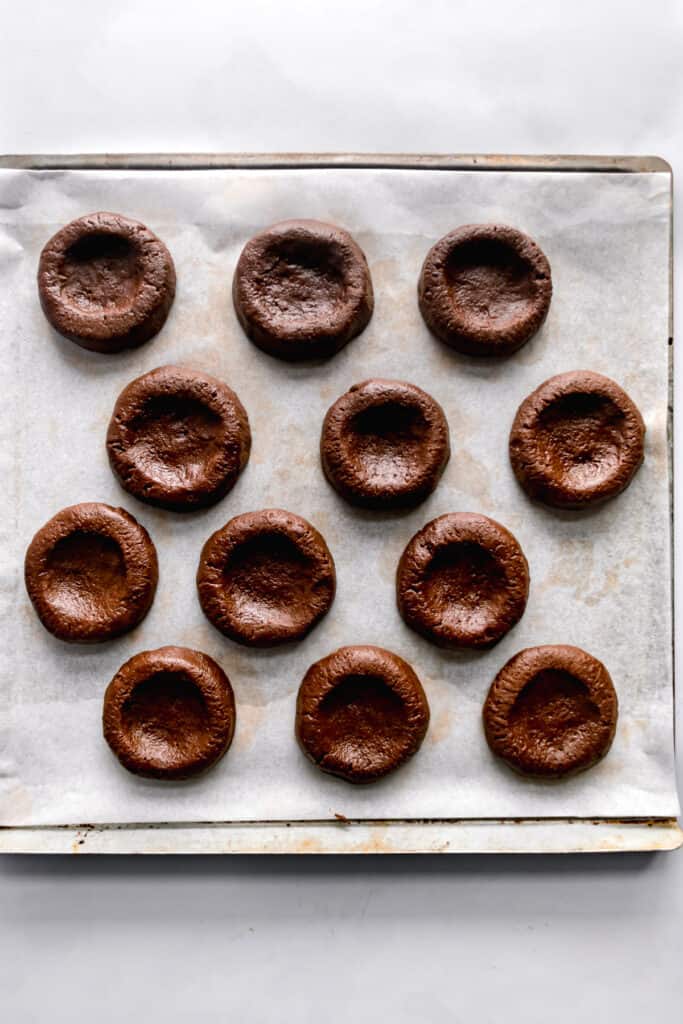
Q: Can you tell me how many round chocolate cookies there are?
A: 12